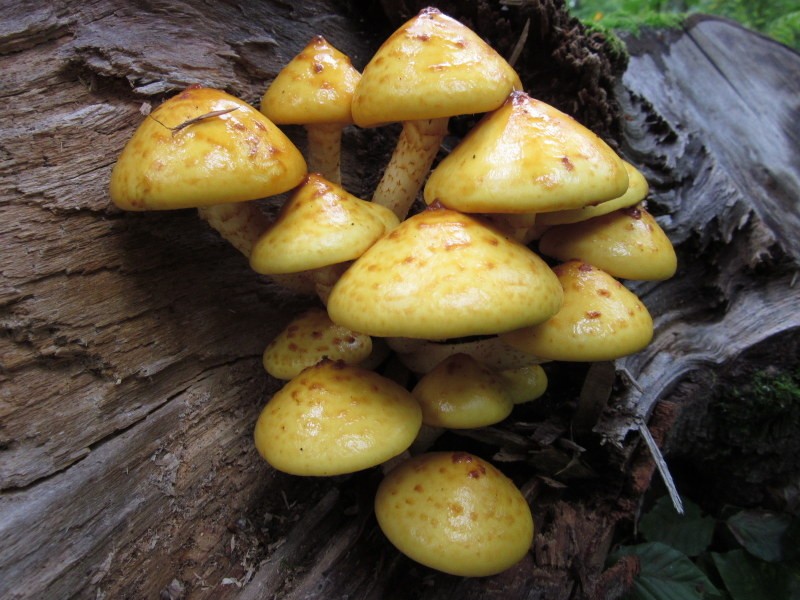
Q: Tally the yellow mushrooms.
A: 15